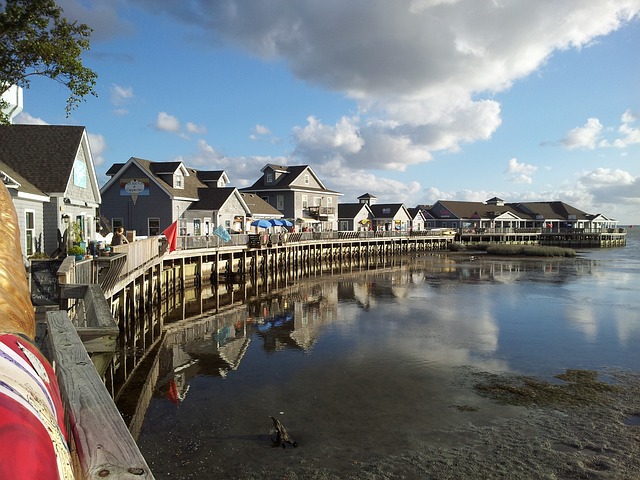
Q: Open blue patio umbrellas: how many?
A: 3